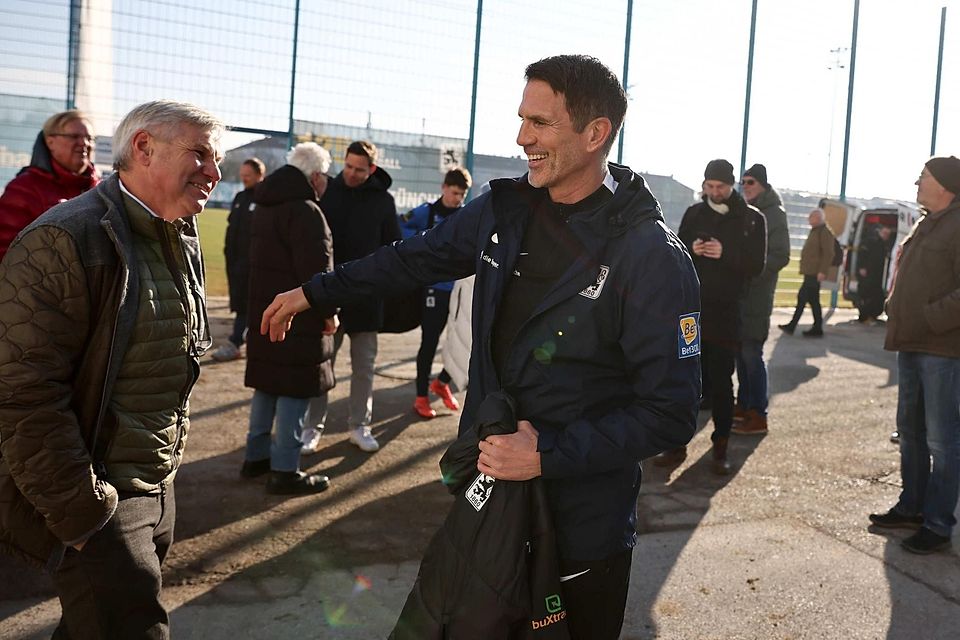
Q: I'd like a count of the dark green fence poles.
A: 7